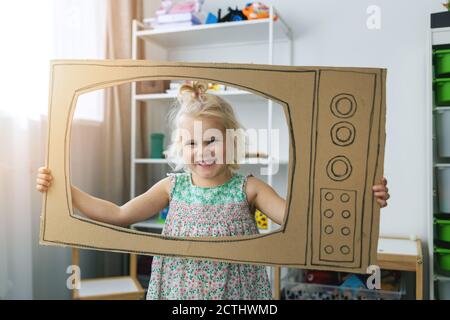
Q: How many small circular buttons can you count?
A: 8